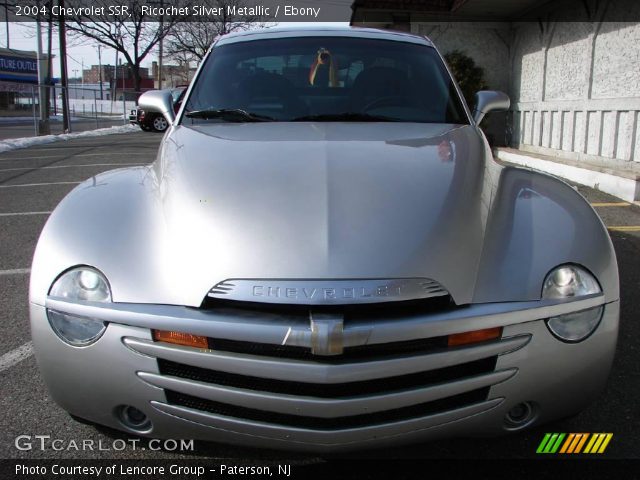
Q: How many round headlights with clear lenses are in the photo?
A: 2